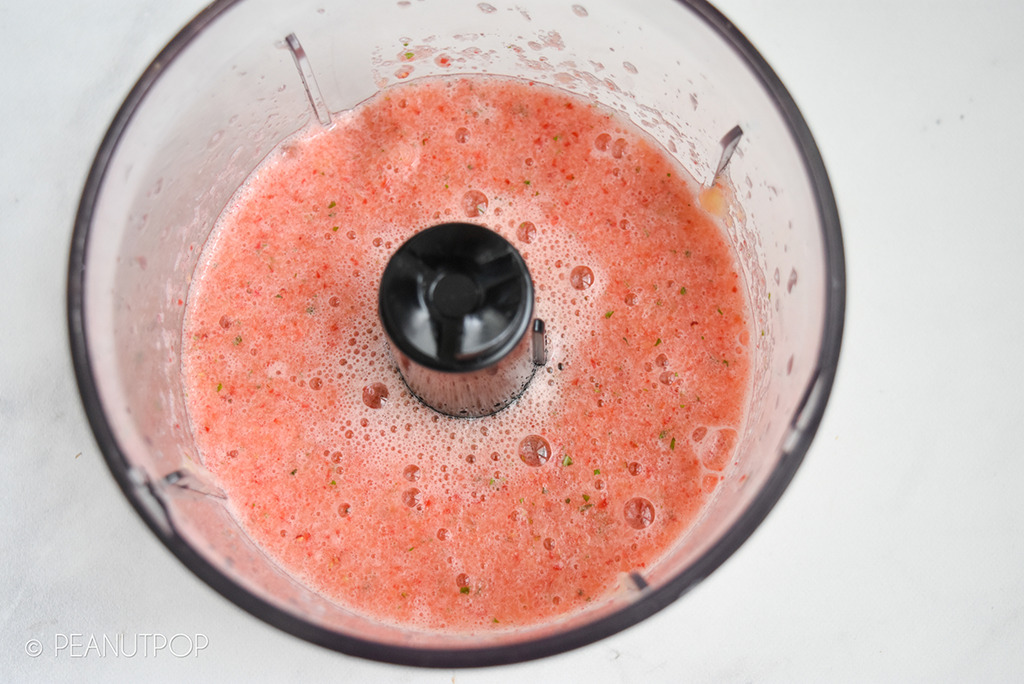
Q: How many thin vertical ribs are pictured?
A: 4